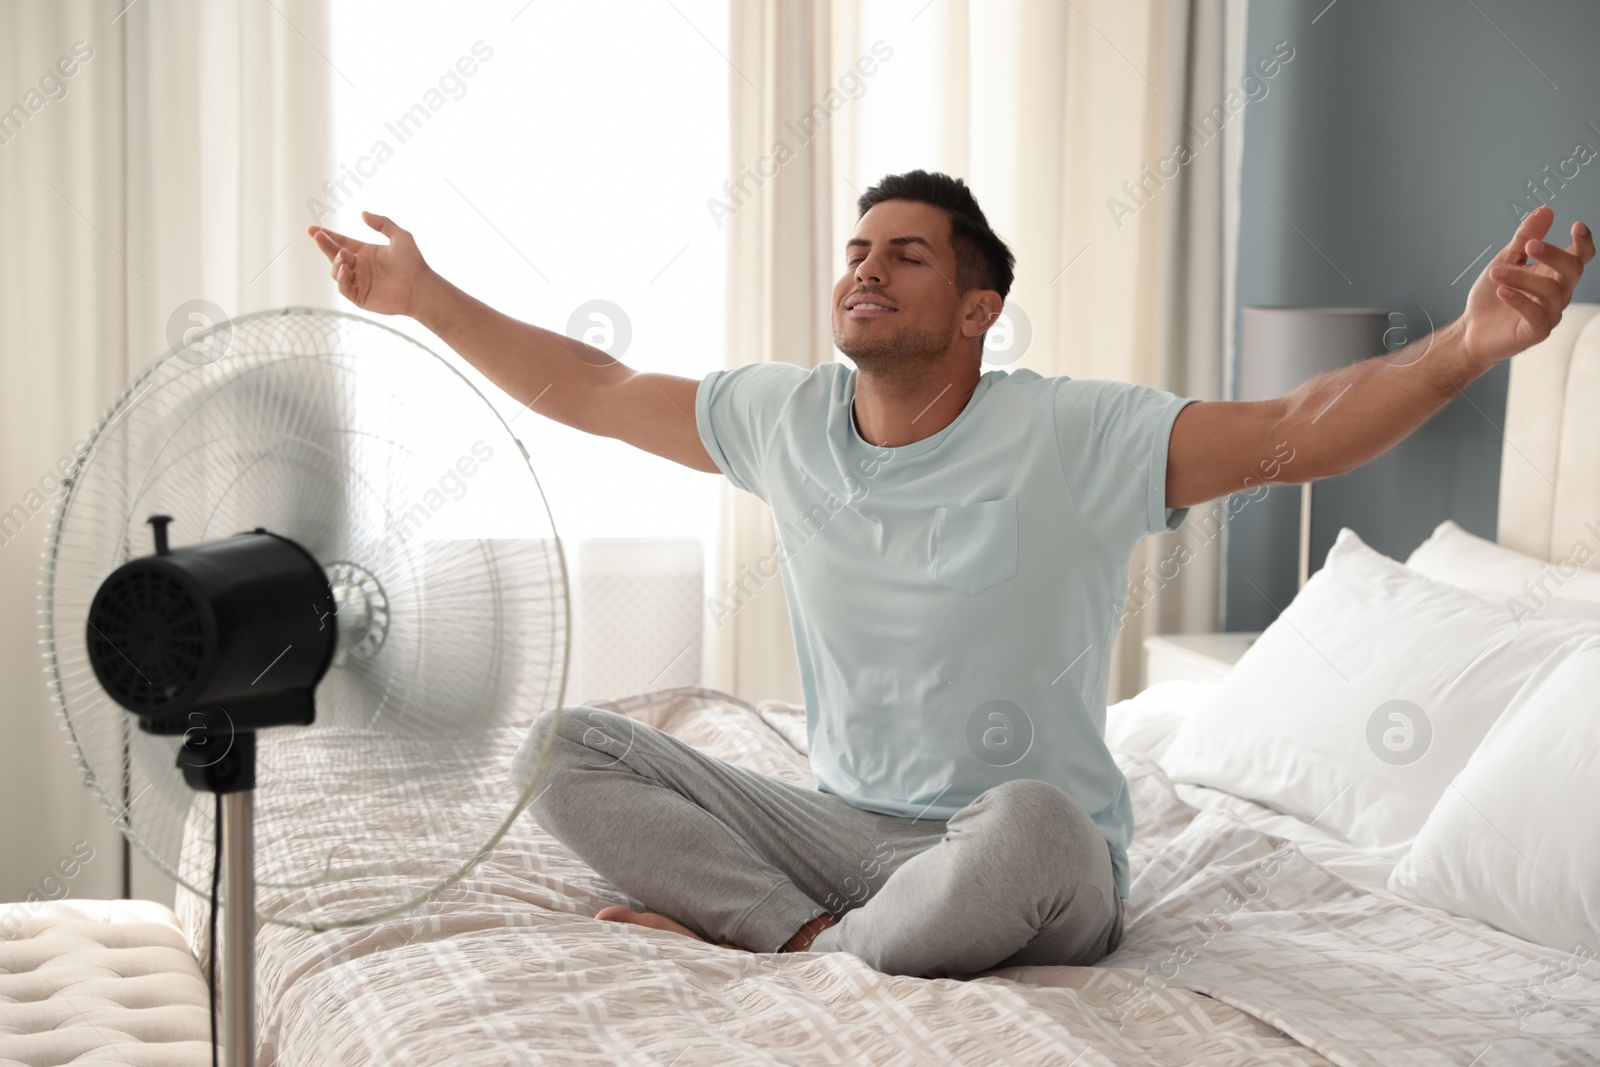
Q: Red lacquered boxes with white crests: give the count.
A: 0